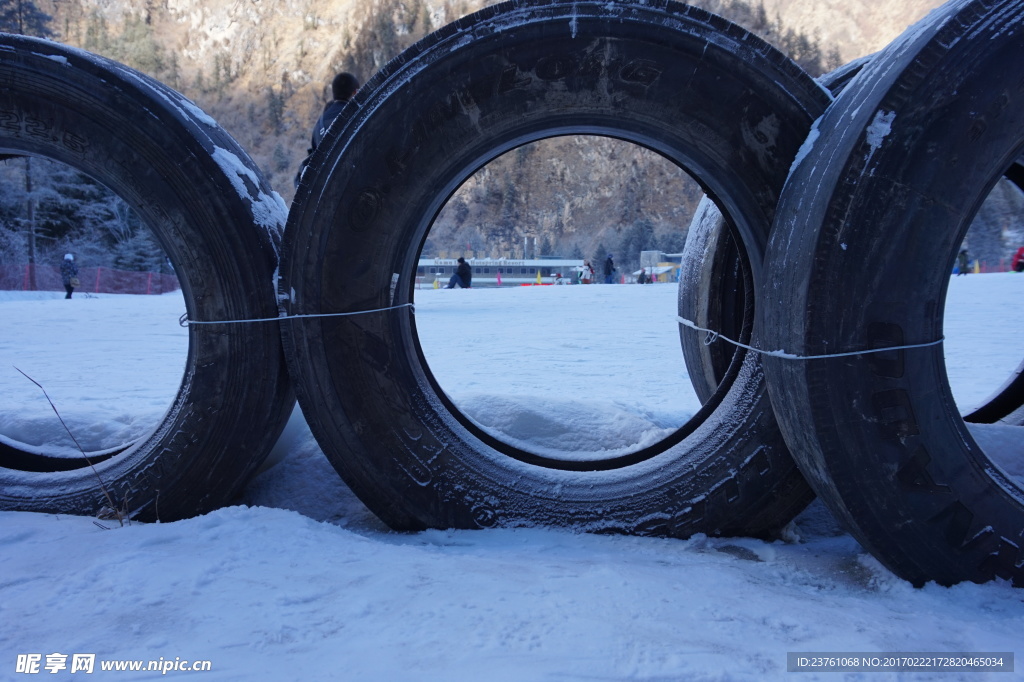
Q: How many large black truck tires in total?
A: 4